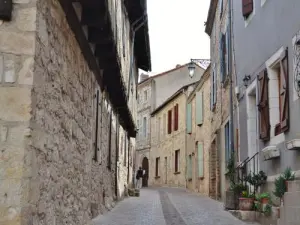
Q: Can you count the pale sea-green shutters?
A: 4